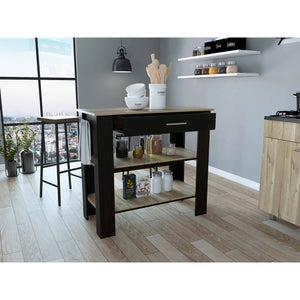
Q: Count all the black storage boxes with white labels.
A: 3